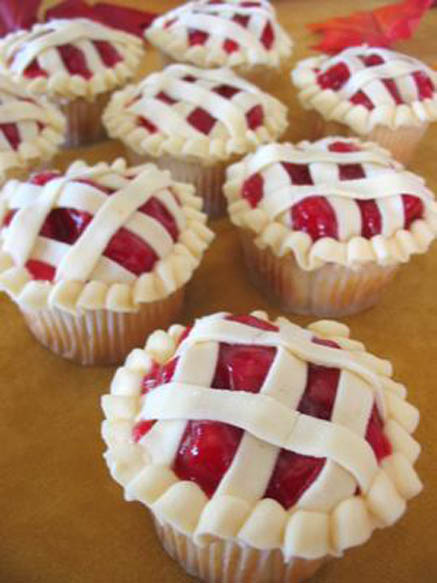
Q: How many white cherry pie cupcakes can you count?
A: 8